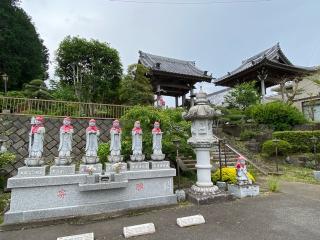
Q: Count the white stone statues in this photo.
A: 7